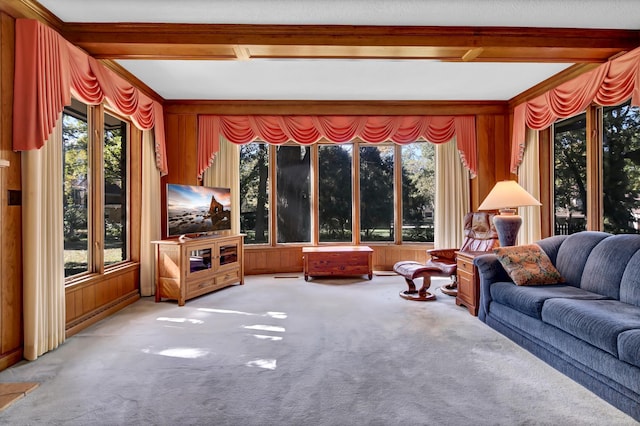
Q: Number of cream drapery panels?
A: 5